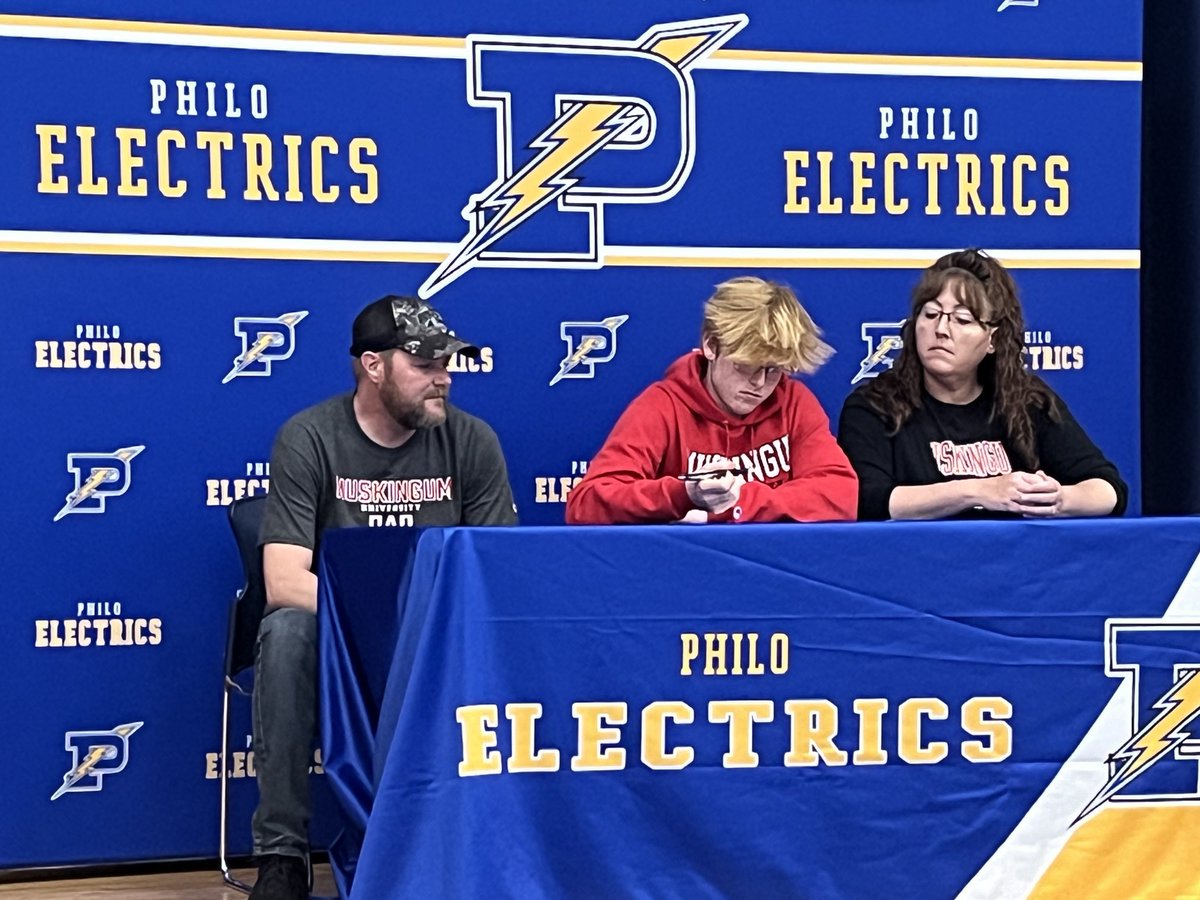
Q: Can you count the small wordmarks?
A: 7